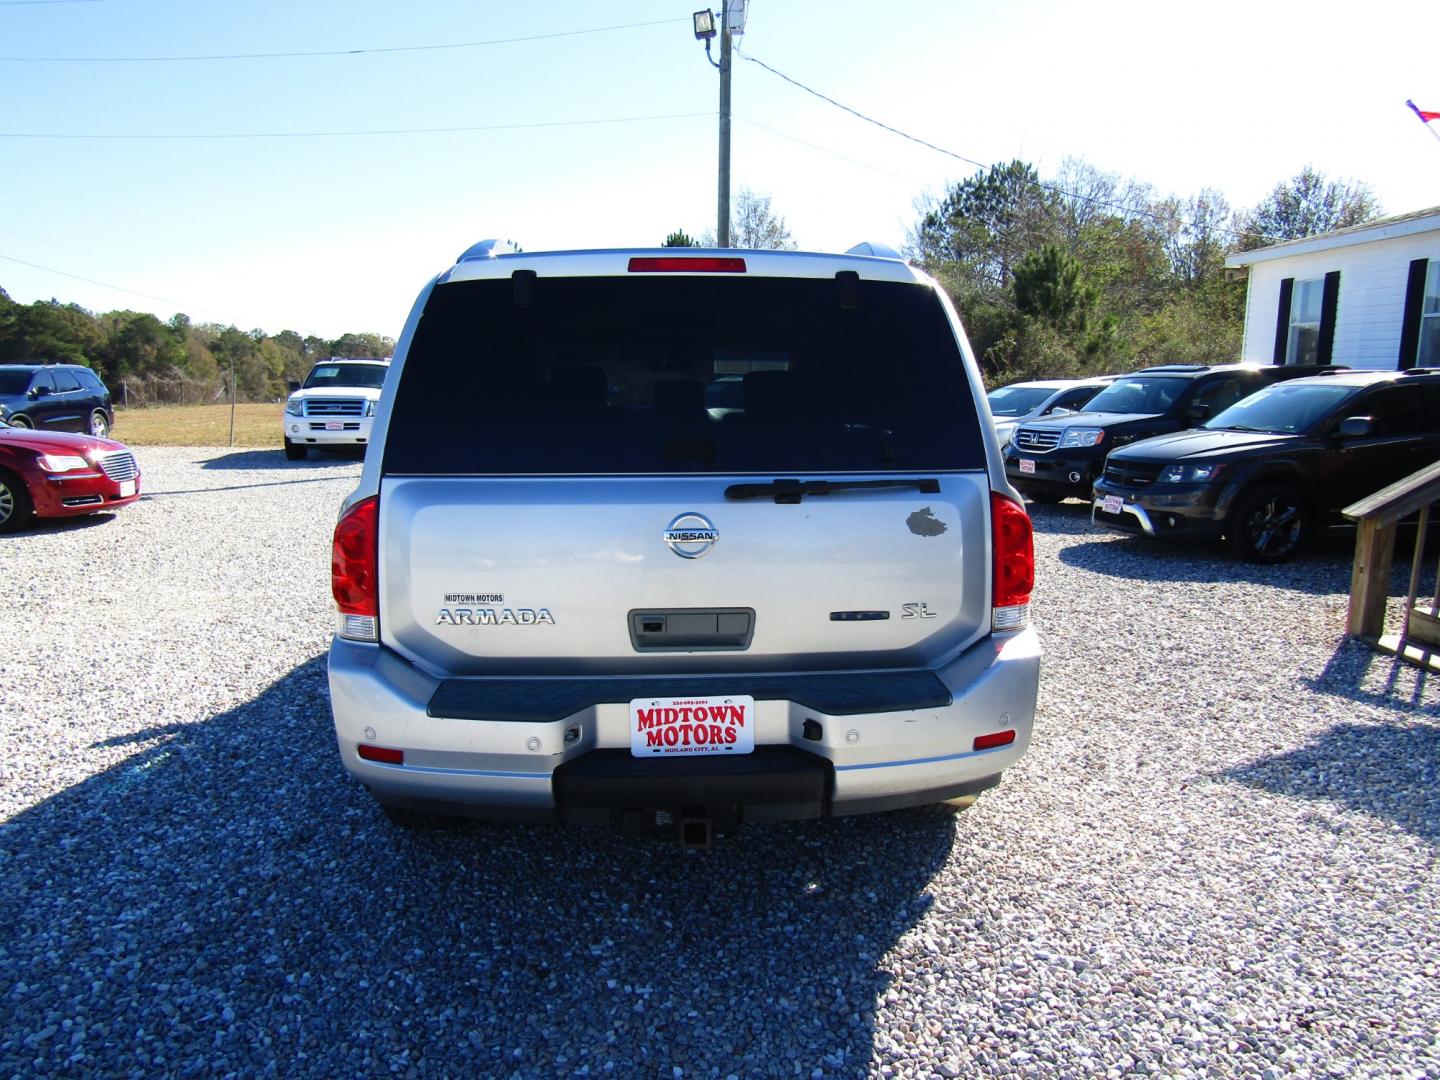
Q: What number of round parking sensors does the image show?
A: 4